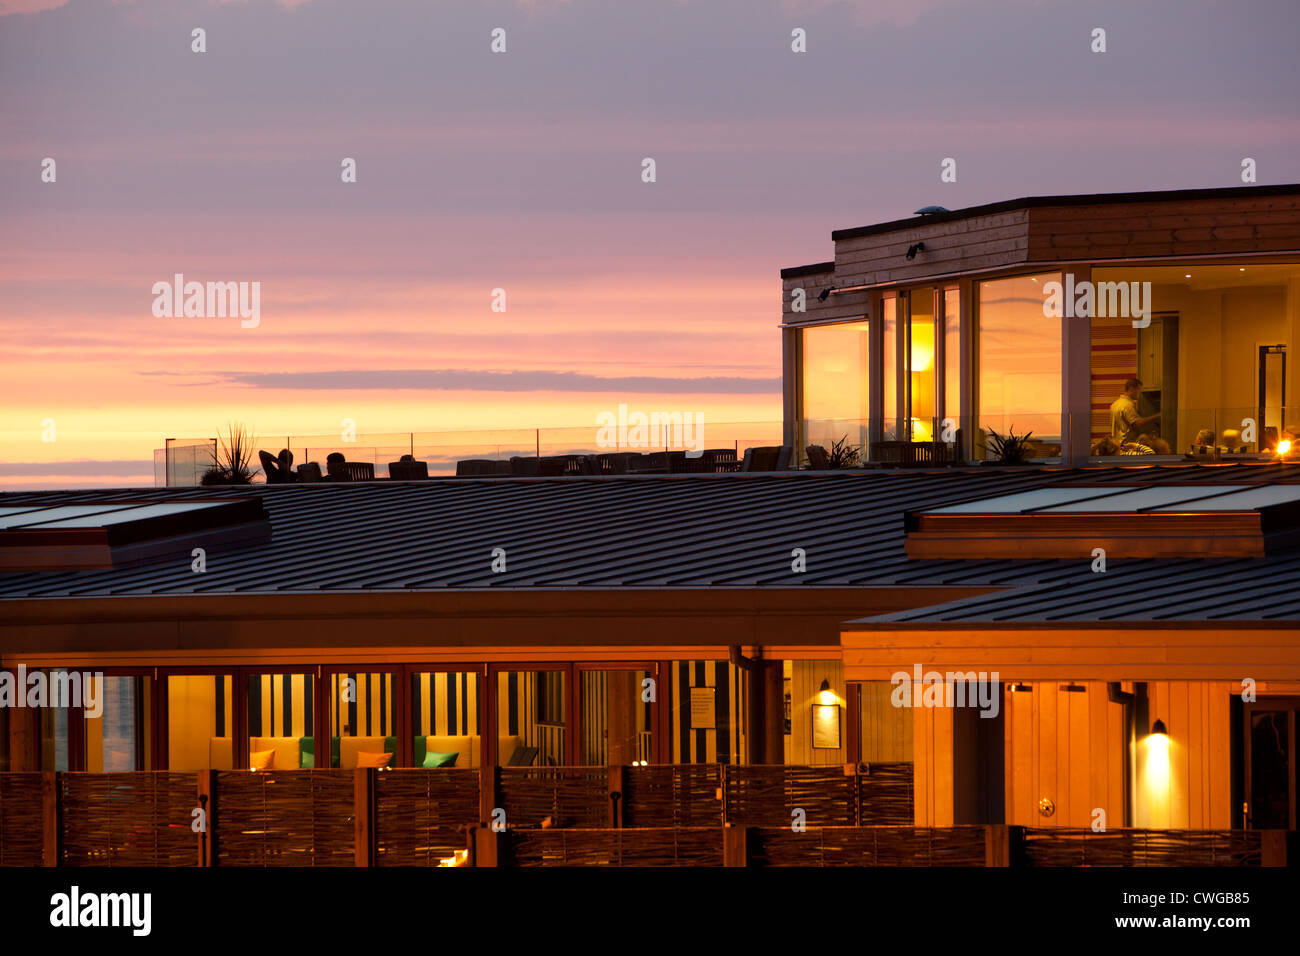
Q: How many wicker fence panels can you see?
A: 11